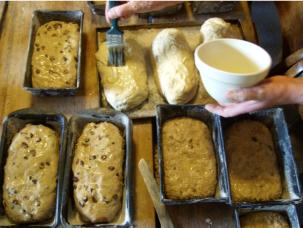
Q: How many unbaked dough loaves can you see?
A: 9